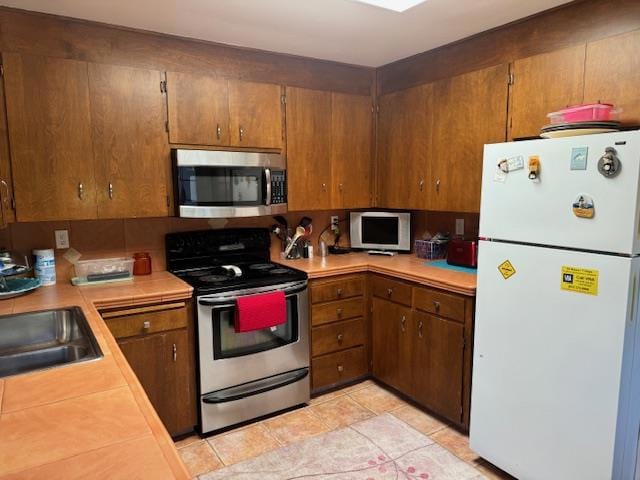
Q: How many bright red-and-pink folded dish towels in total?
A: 1